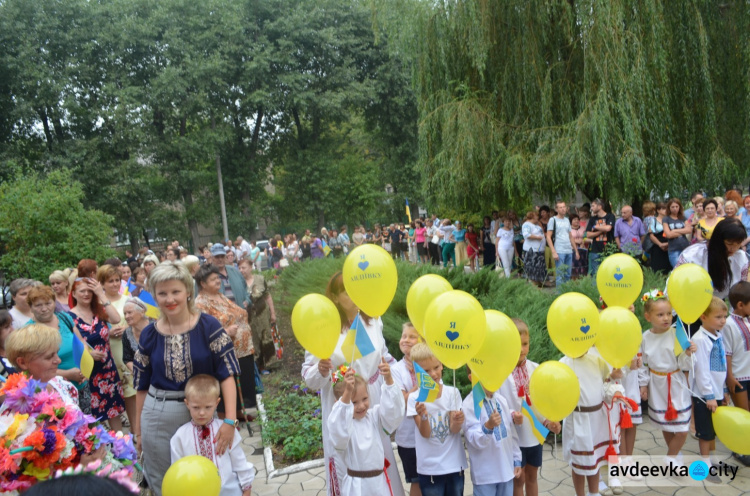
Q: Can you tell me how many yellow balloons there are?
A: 12